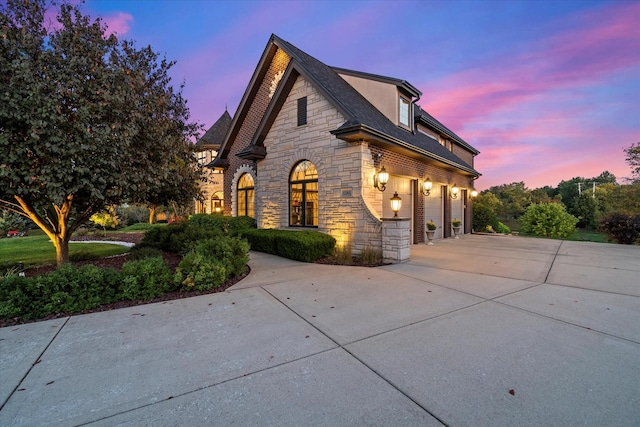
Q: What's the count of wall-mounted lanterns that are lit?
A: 4